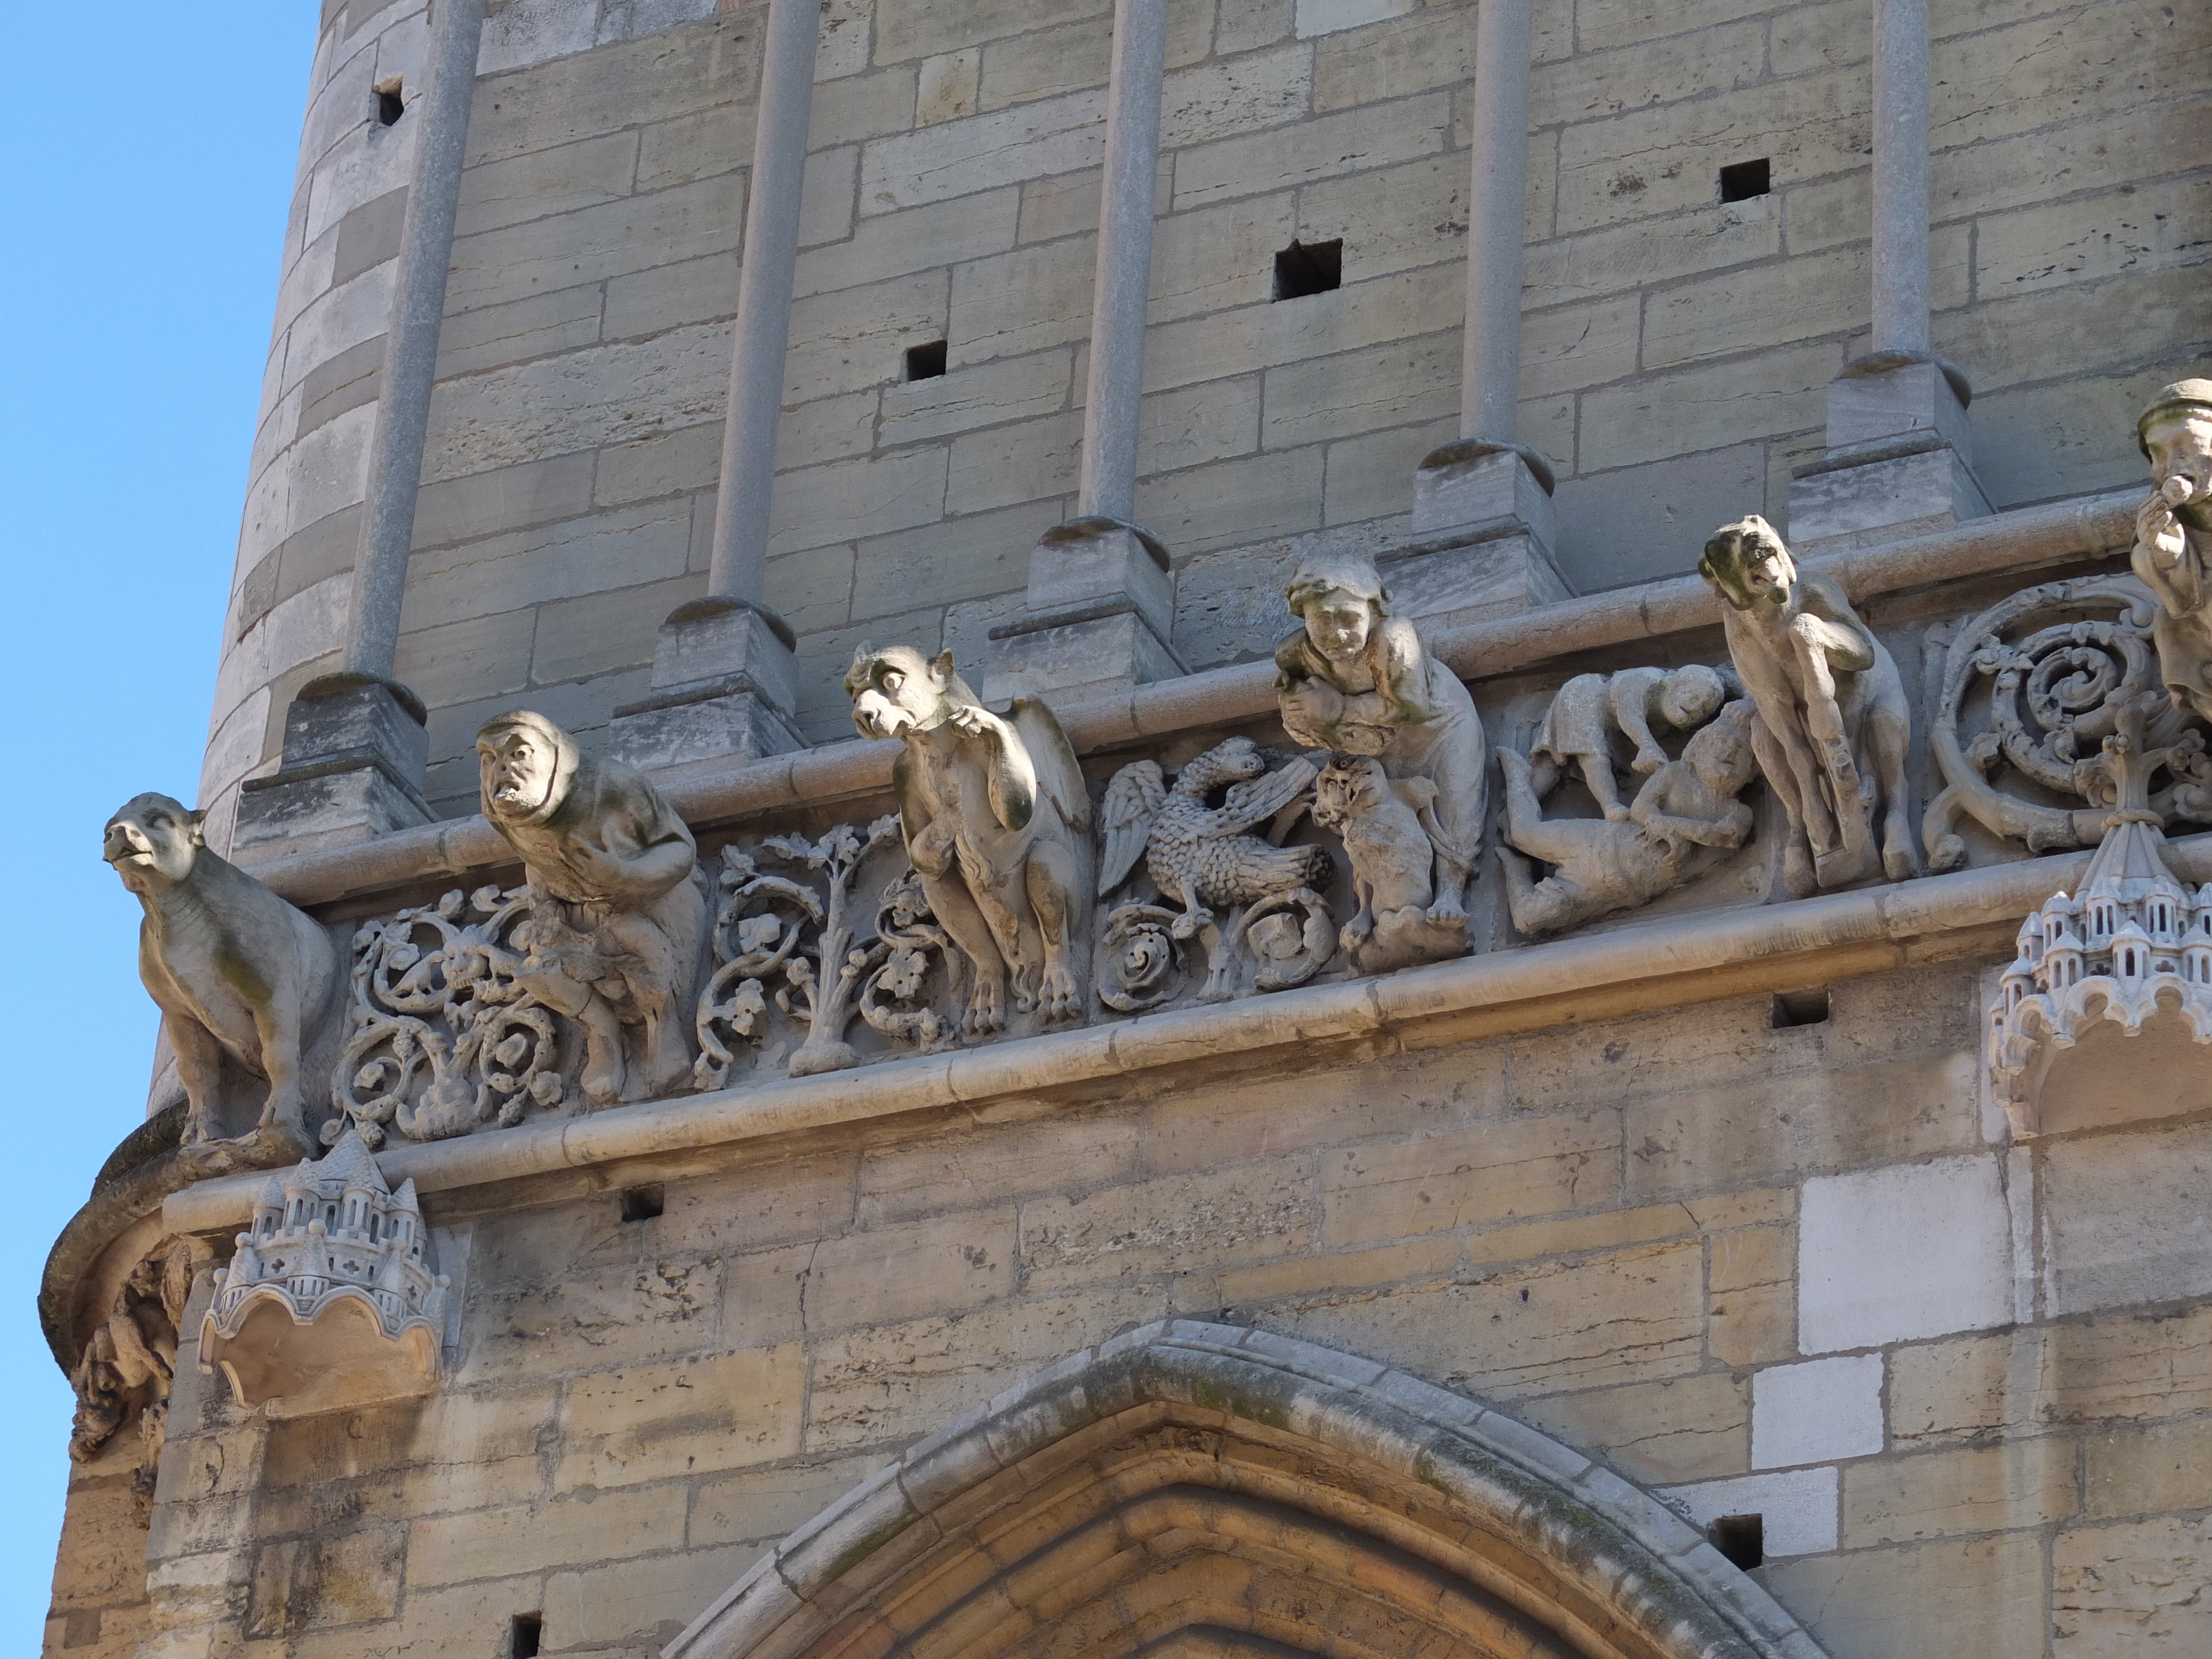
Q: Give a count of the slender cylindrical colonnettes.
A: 5